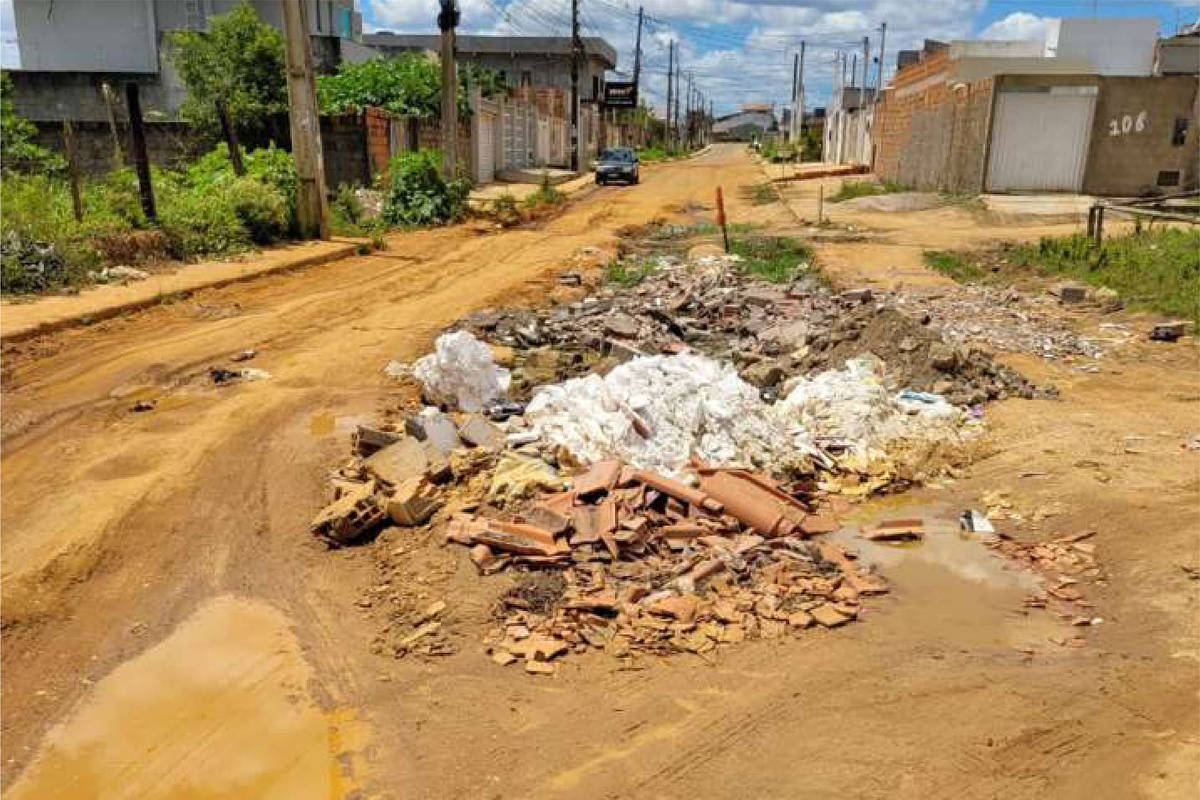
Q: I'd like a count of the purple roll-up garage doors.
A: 0